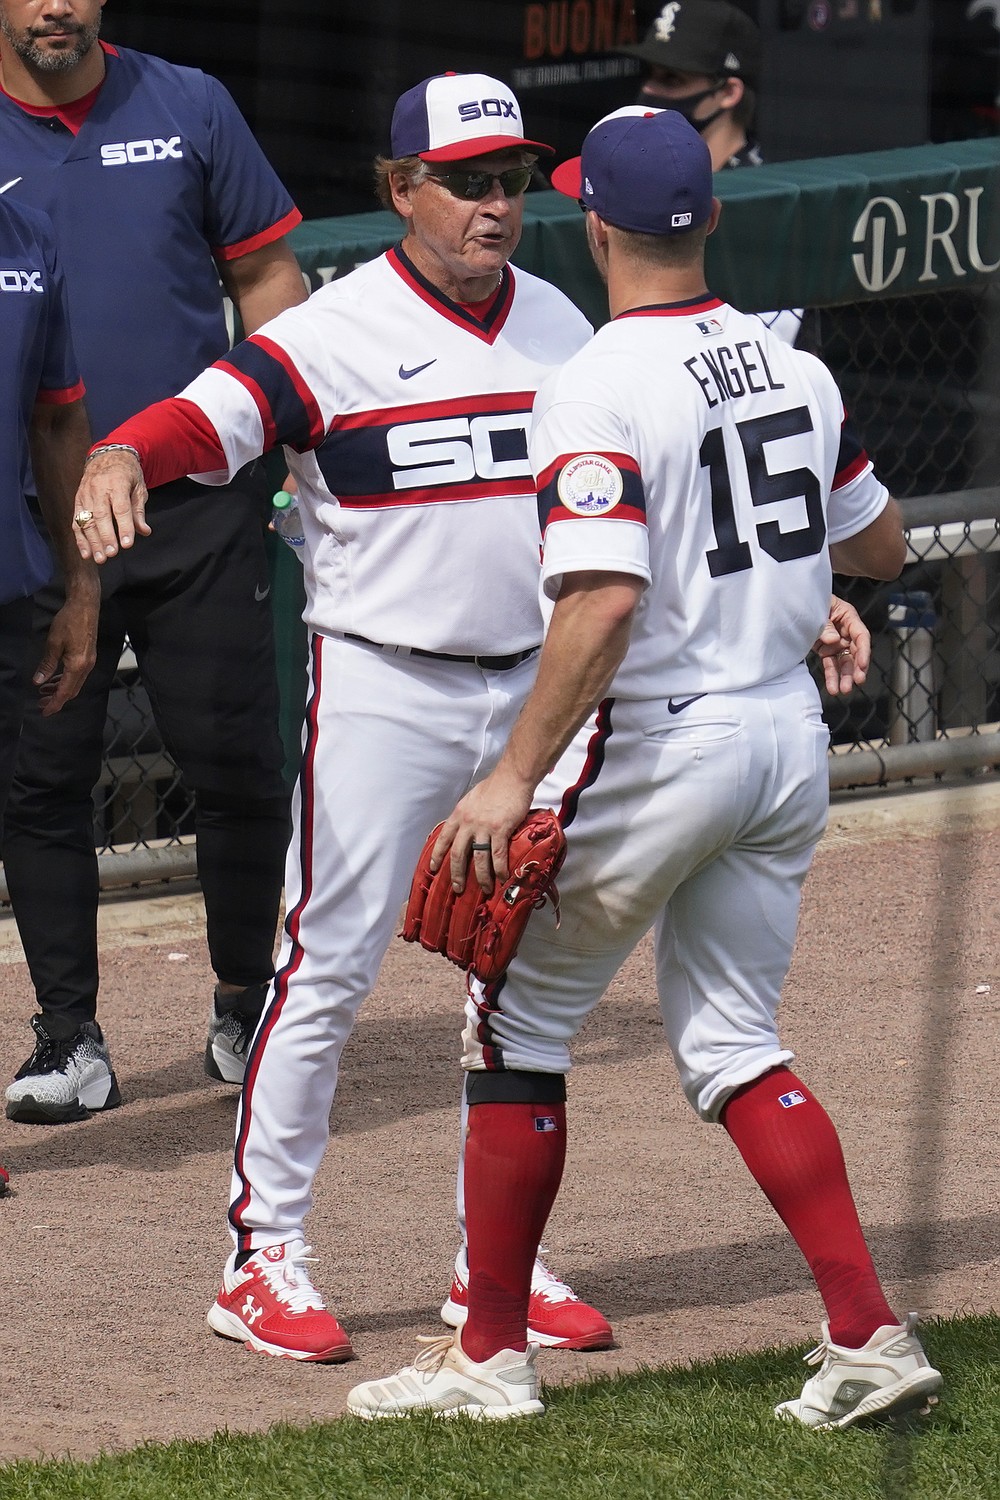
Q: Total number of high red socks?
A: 2